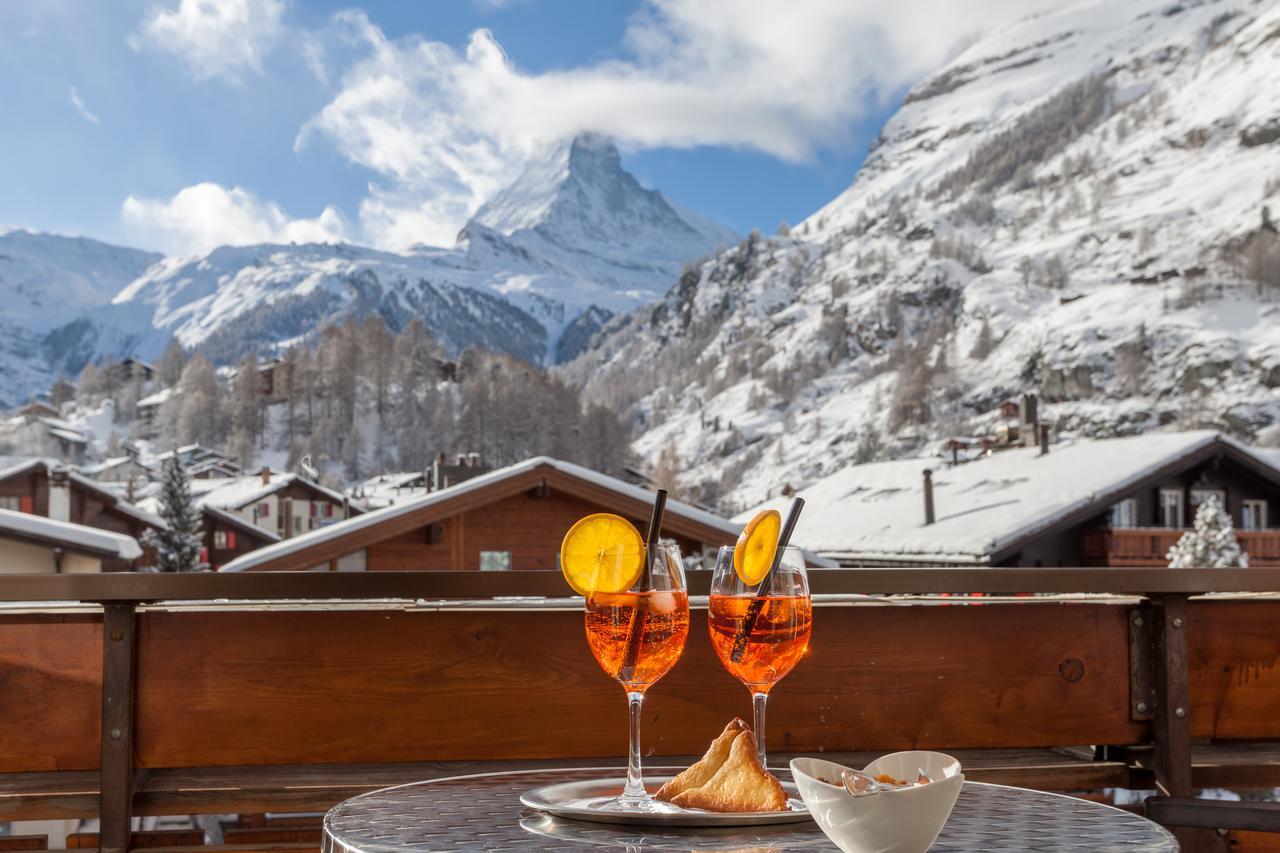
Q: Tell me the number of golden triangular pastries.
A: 2